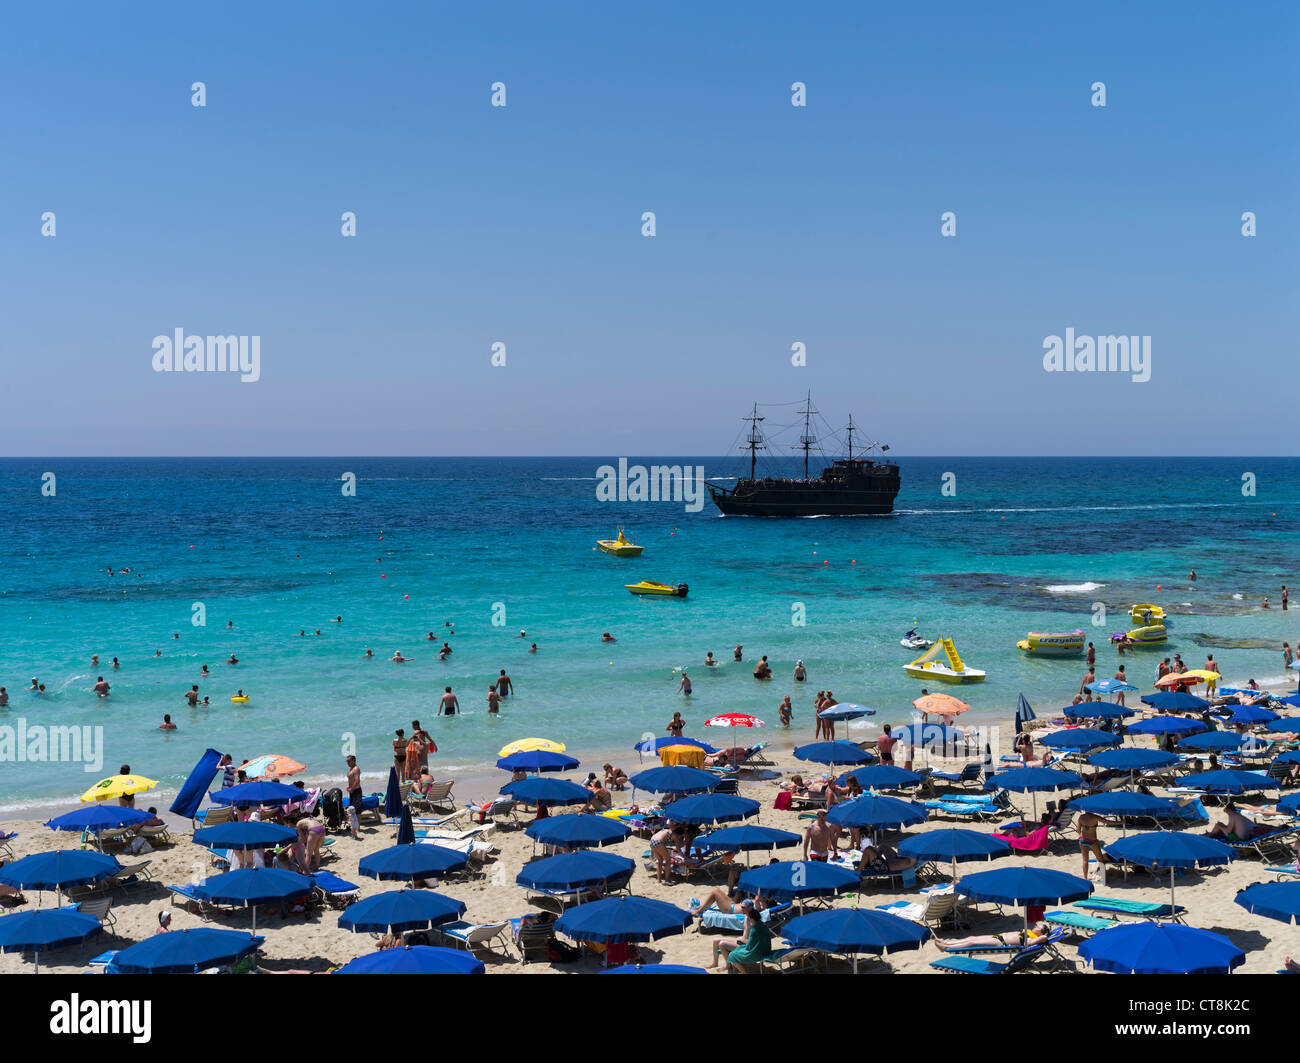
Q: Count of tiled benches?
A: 0